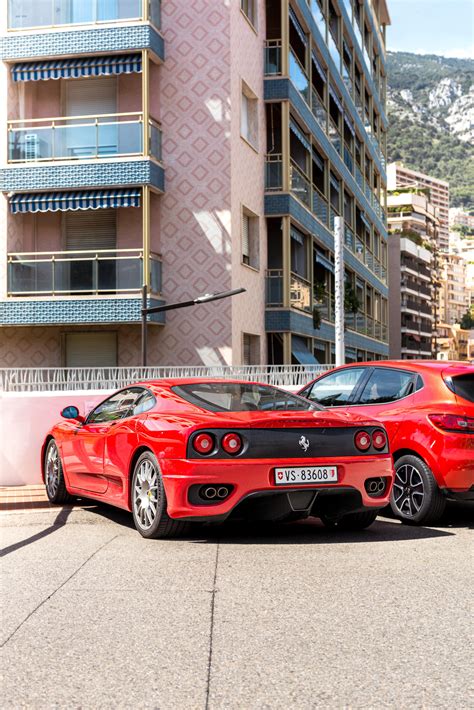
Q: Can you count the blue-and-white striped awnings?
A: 2